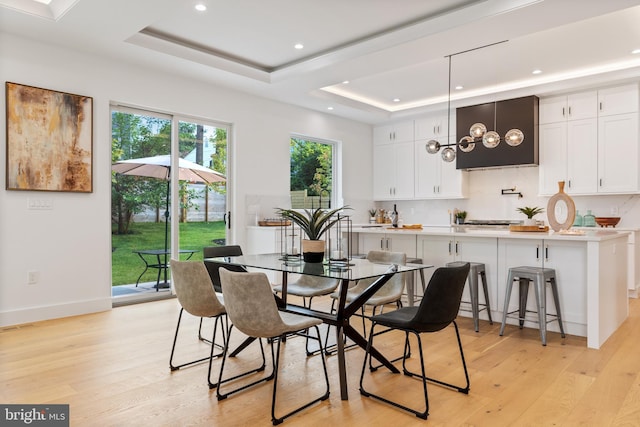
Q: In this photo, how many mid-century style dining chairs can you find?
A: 6